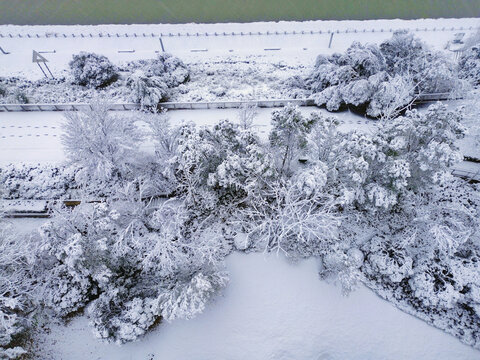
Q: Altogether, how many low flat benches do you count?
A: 4